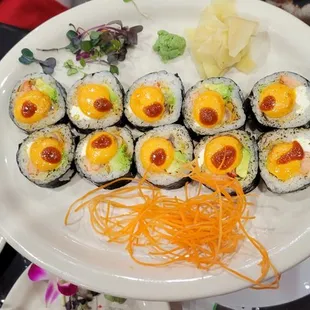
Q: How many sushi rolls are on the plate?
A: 10